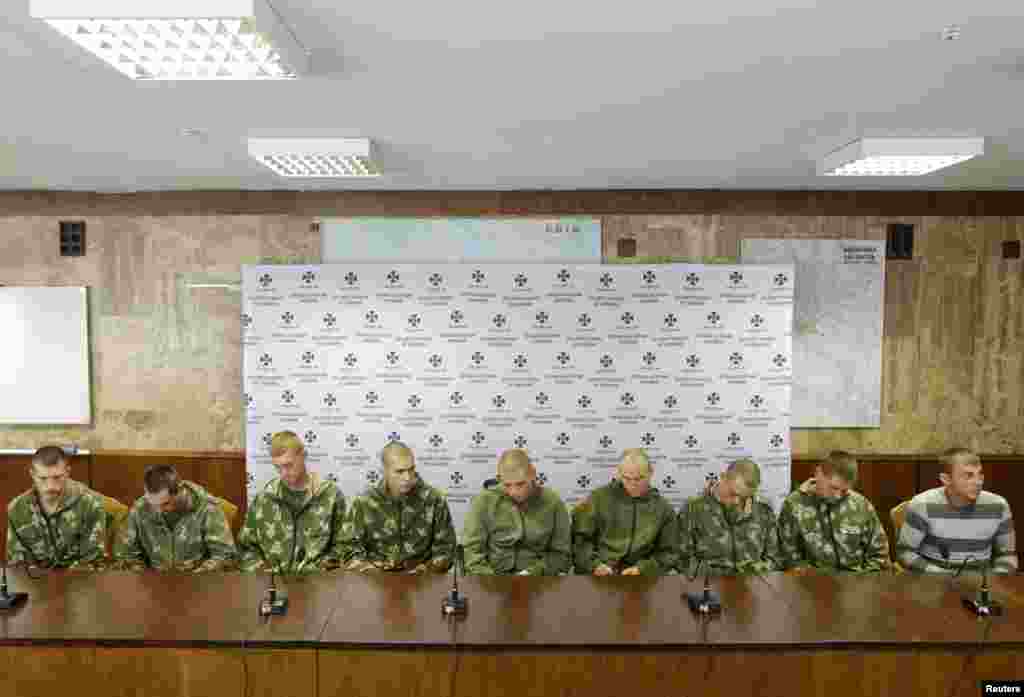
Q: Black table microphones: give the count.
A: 5